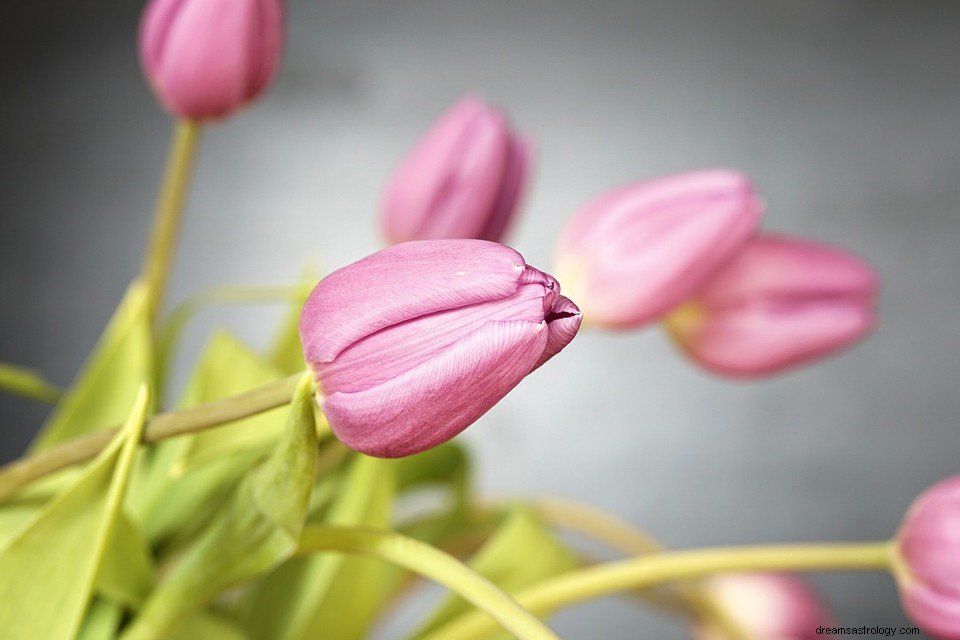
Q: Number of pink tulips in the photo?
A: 7